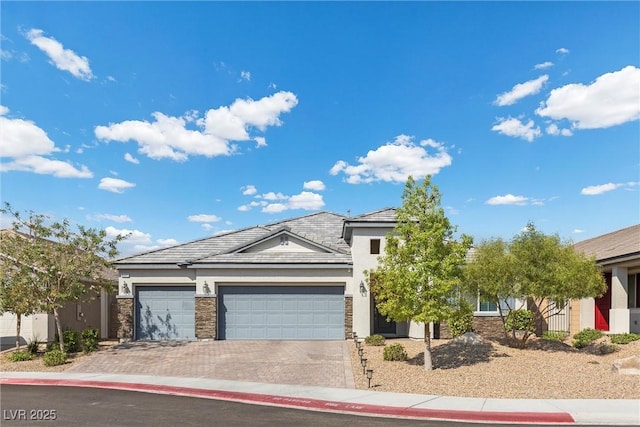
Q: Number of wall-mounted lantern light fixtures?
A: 3